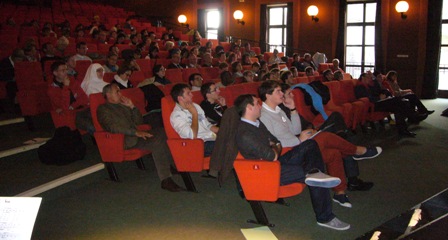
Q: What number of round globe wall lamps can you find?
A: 4